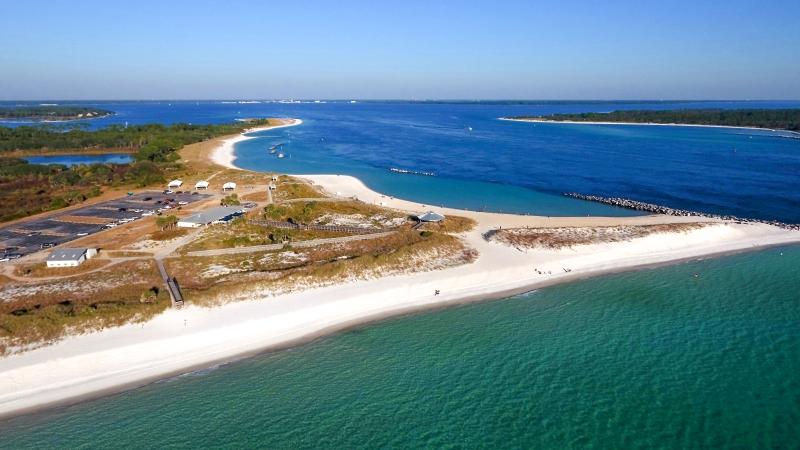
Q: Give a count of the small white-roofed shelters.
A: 3